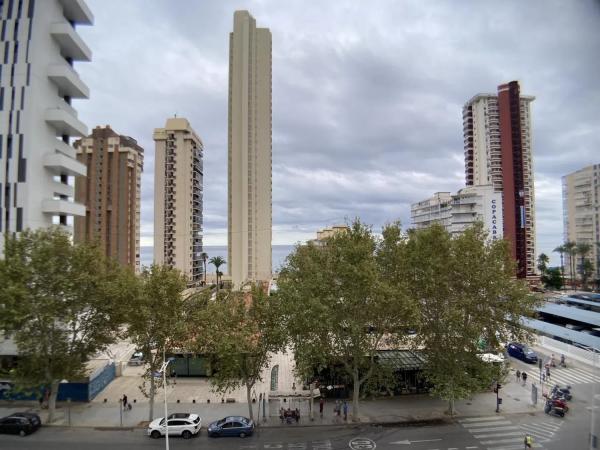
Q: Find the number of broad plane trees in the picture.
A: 5